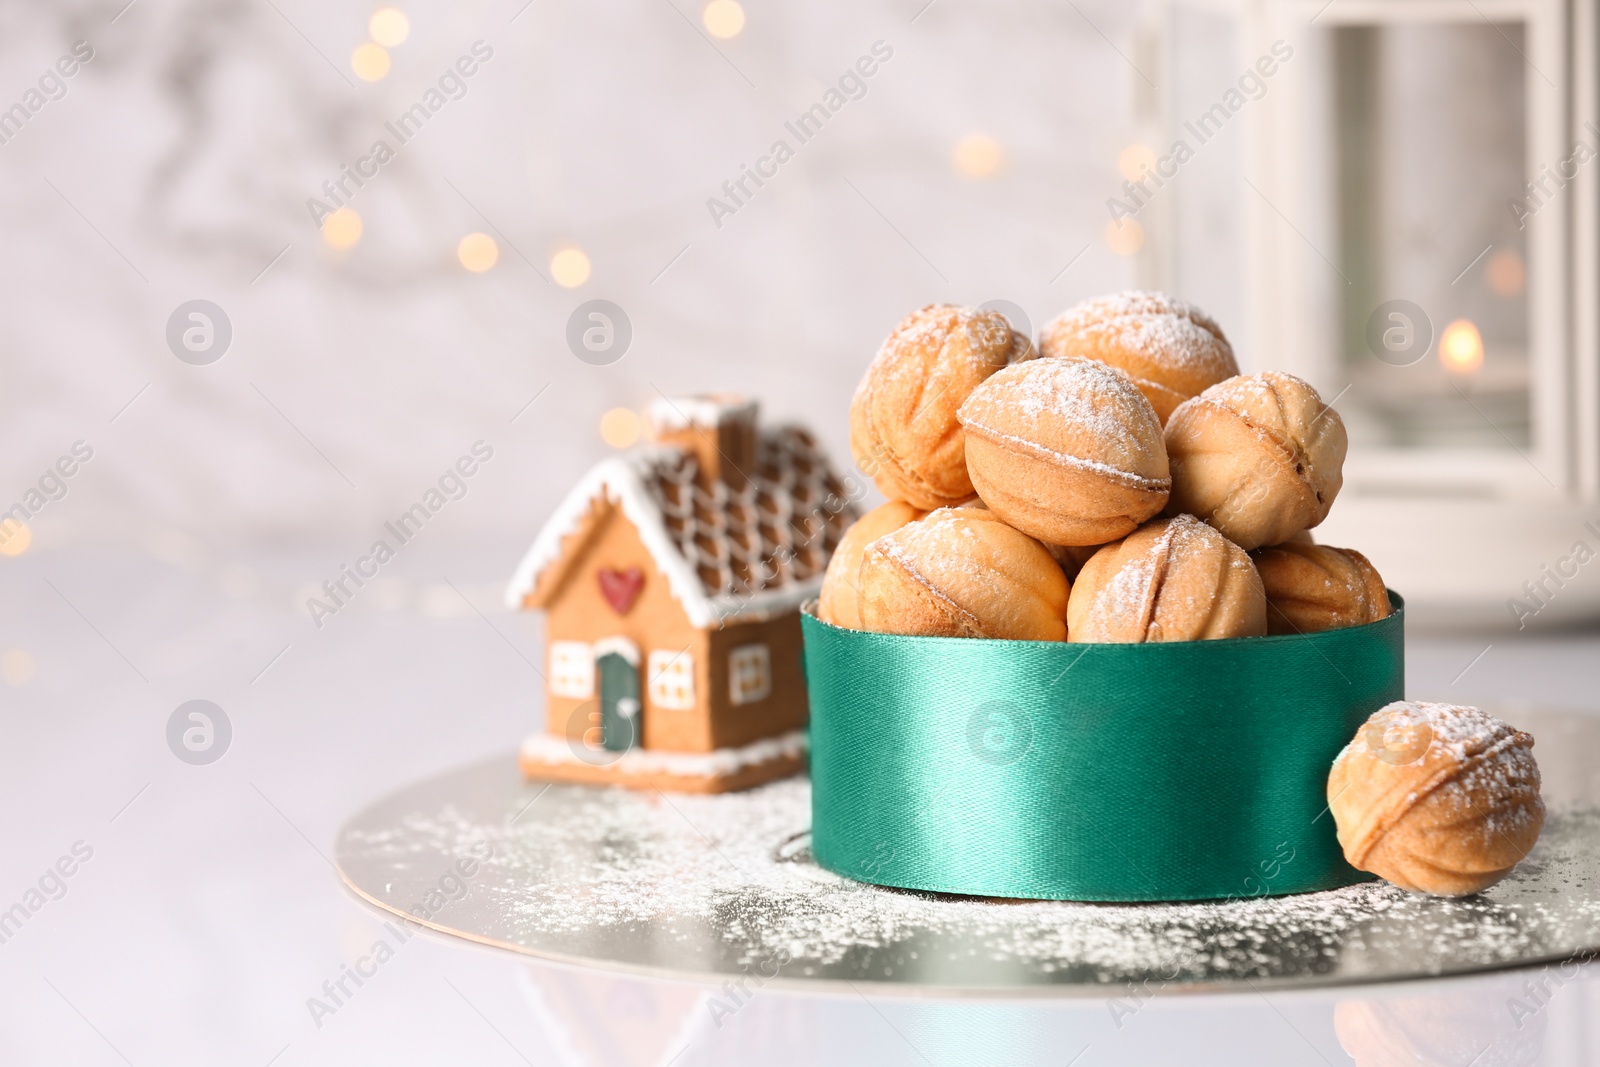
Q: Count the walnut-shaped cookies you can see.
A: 9